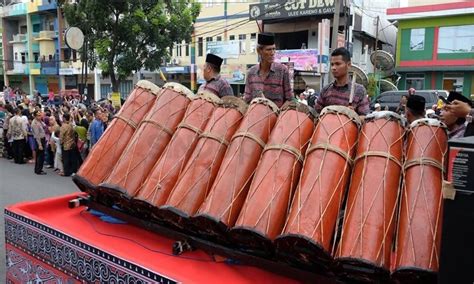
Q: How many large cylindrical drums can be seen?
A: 9